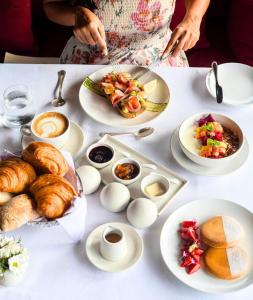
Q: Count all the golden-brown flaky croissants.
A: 3